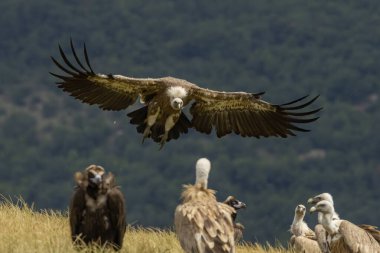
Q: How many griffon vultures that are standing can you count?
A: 4